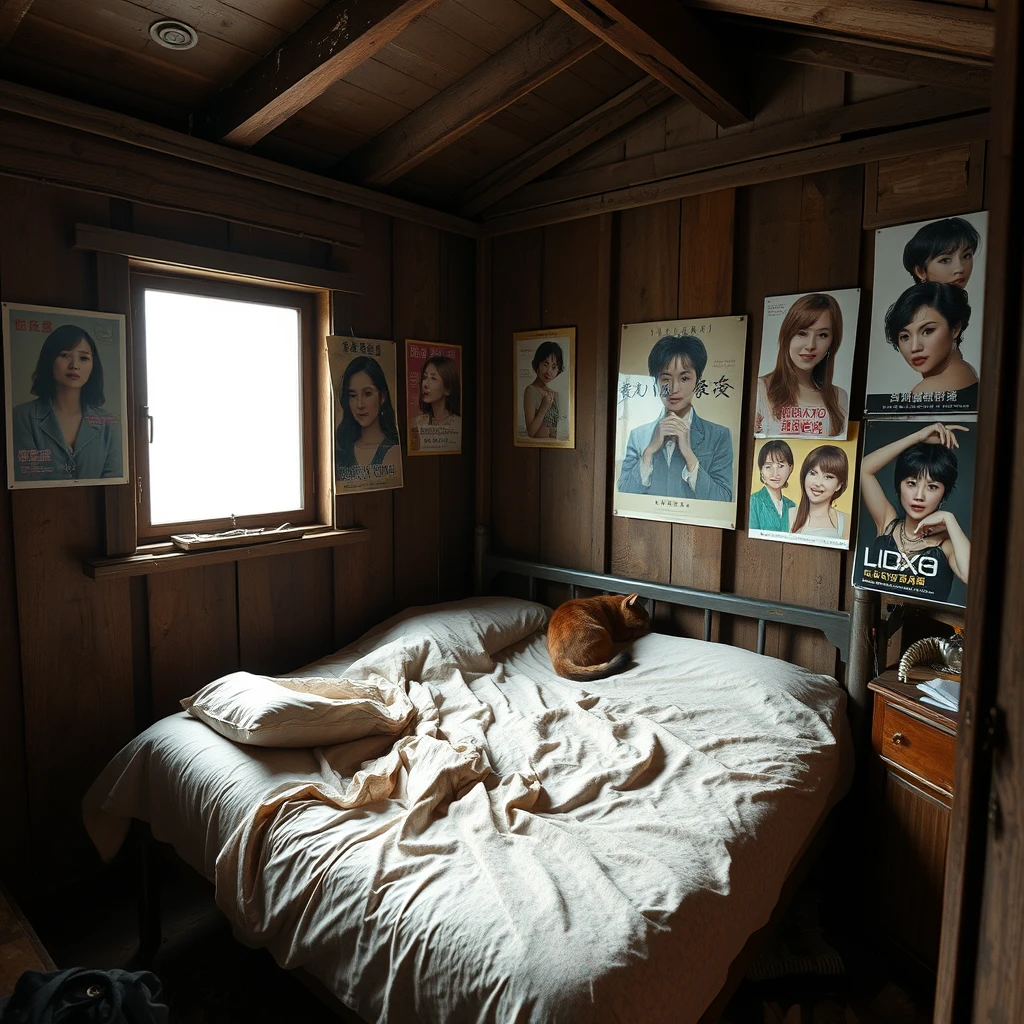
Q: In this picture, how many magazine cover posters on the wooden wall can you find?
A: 9